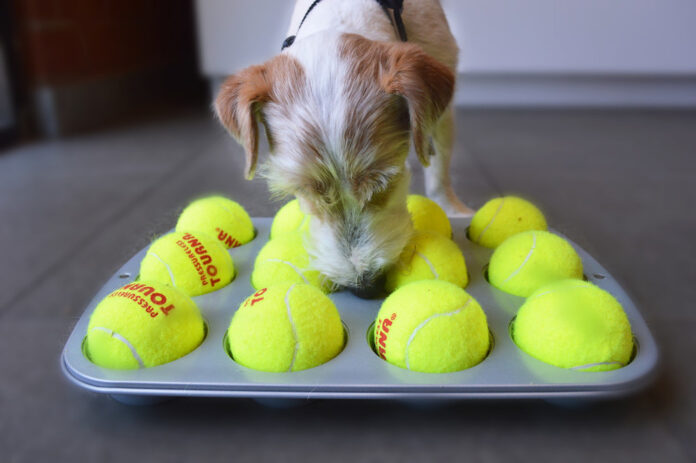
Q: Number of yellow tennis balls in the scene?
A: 12